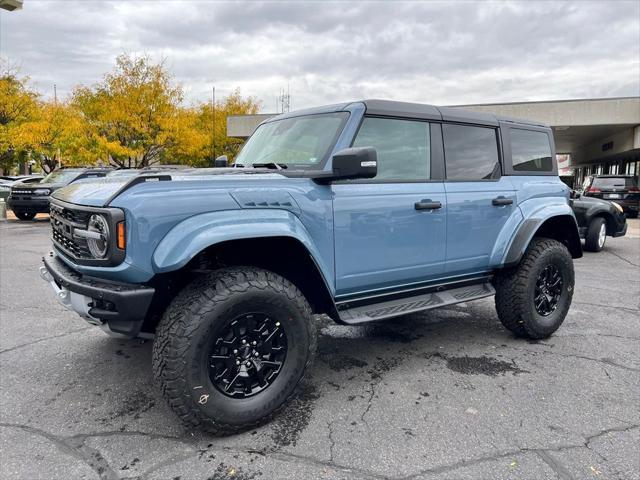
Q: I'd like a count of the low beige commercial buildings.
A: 1